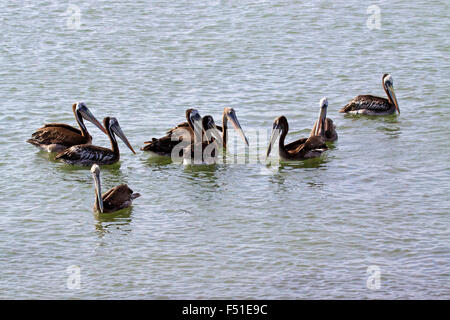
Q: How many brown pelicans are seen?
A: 9